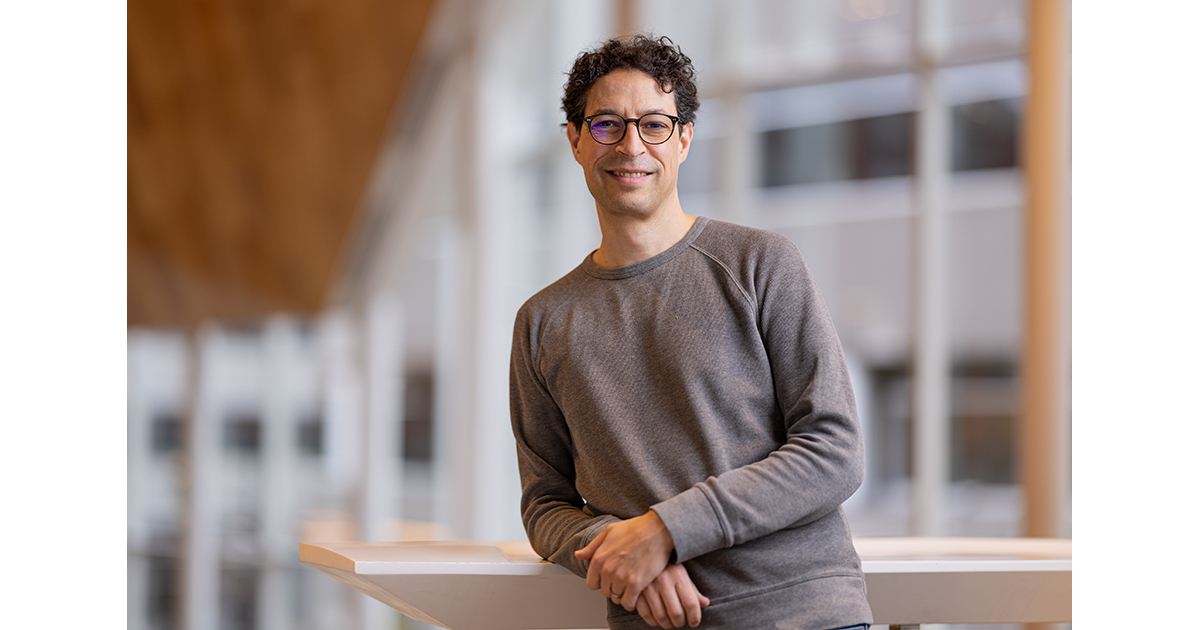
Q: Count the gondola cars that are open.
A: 0